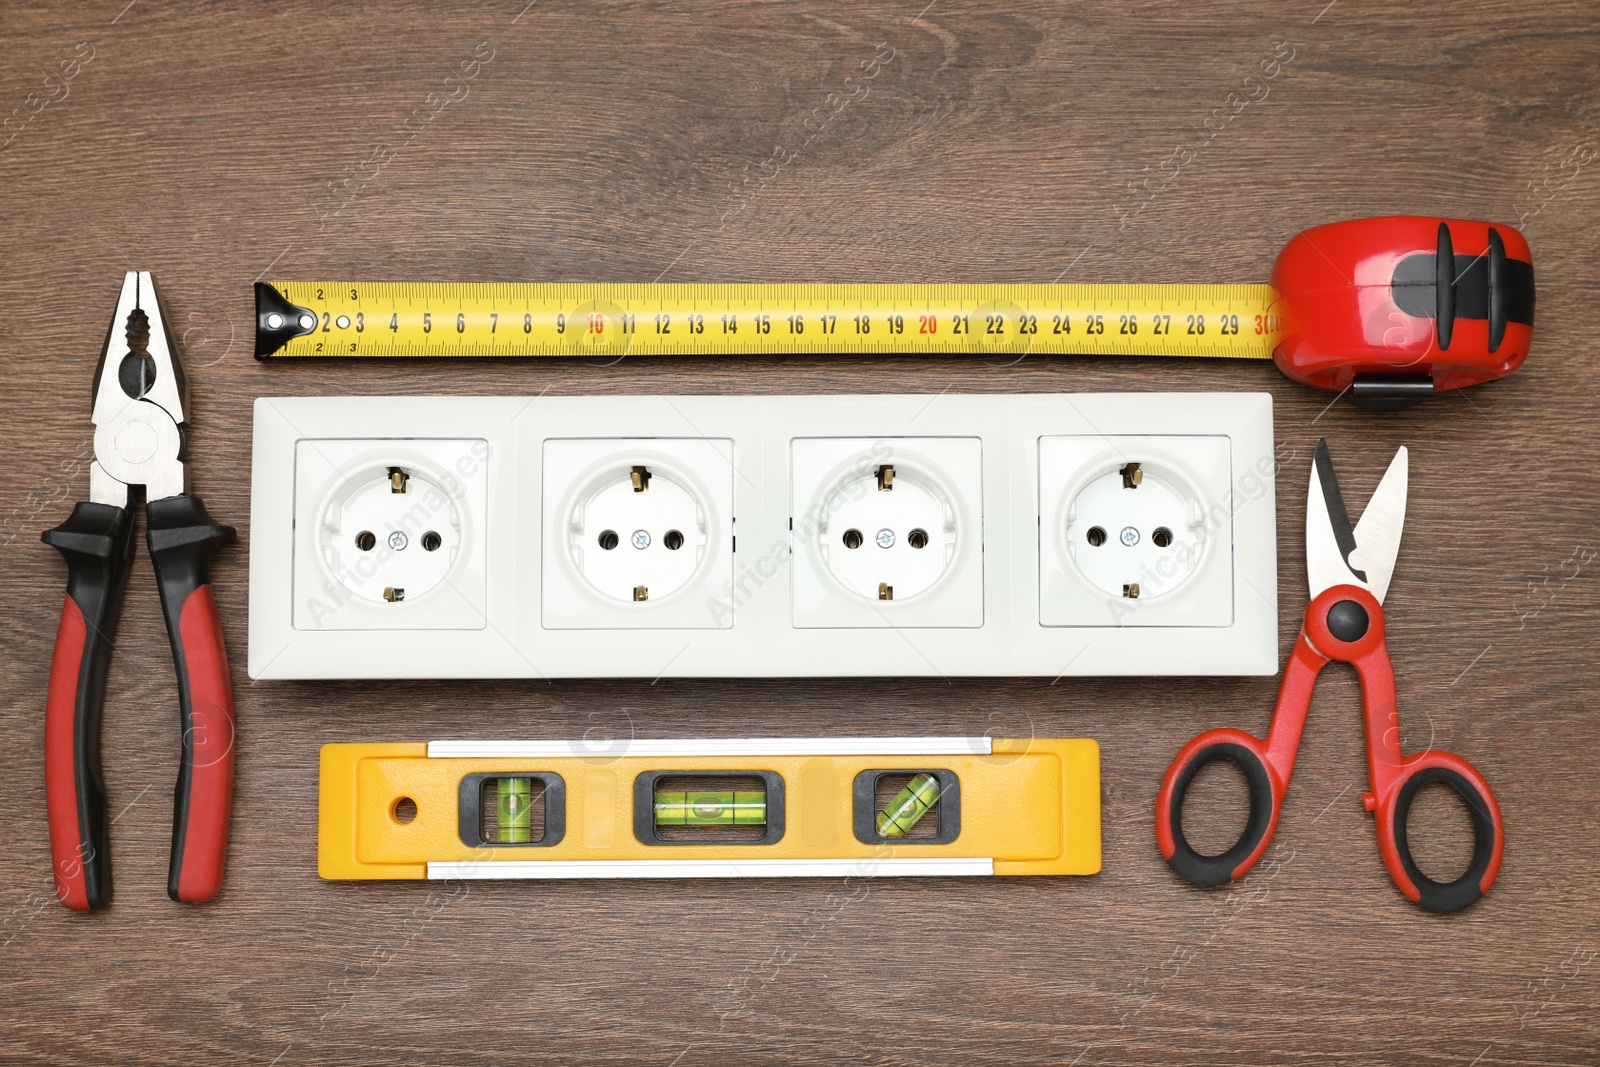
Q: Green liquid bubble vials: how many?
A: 3